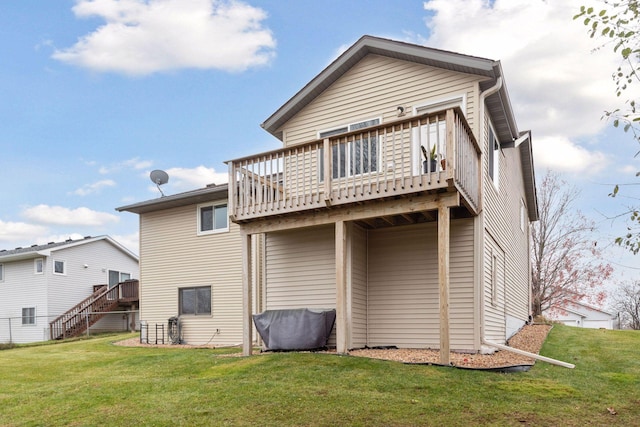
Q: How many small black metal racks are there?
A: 2